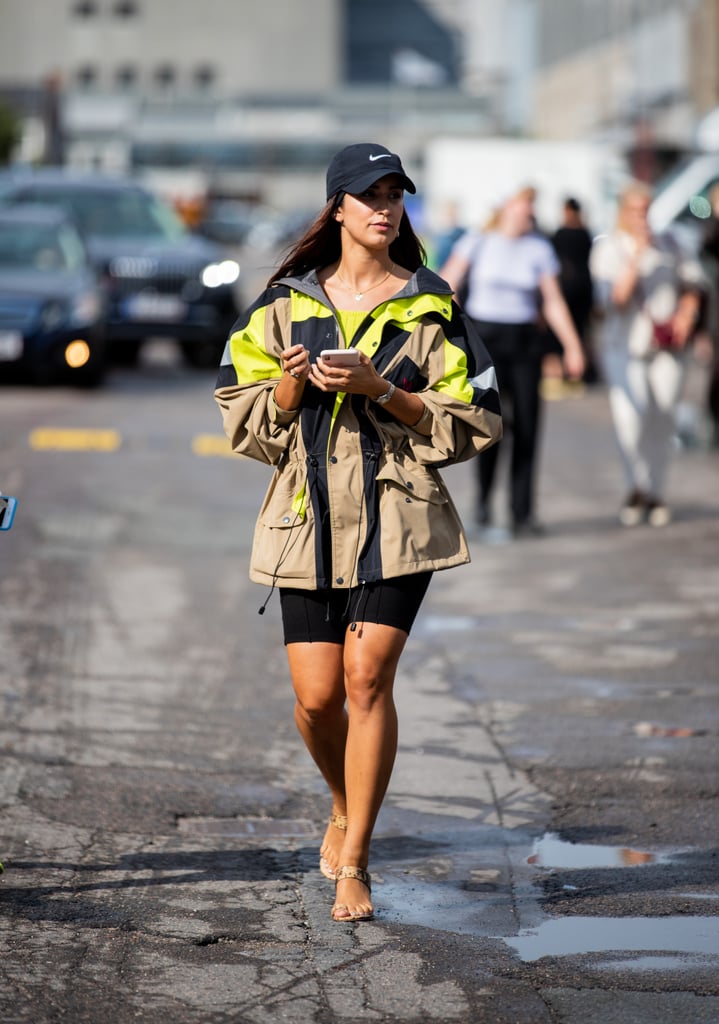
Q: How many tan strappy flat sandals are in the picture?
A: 2